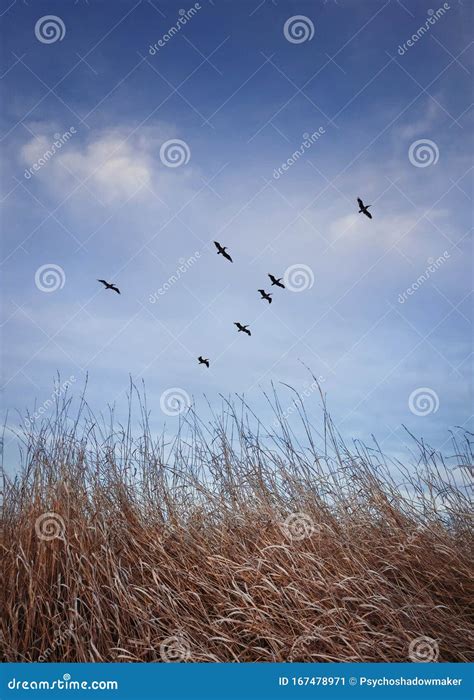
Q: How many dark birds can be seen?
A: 7